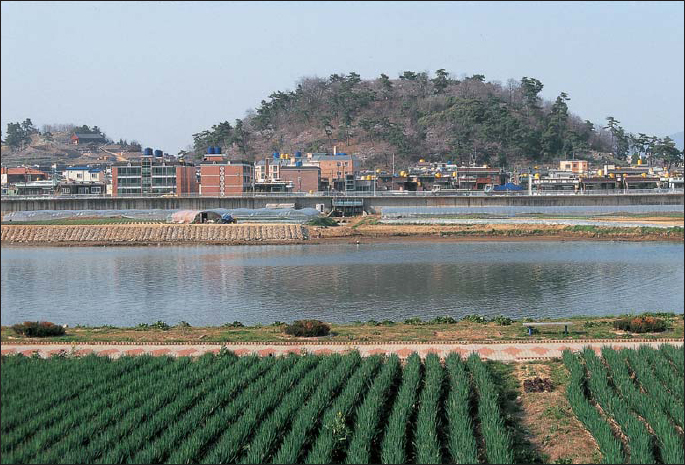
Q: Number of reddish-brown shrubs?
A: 3